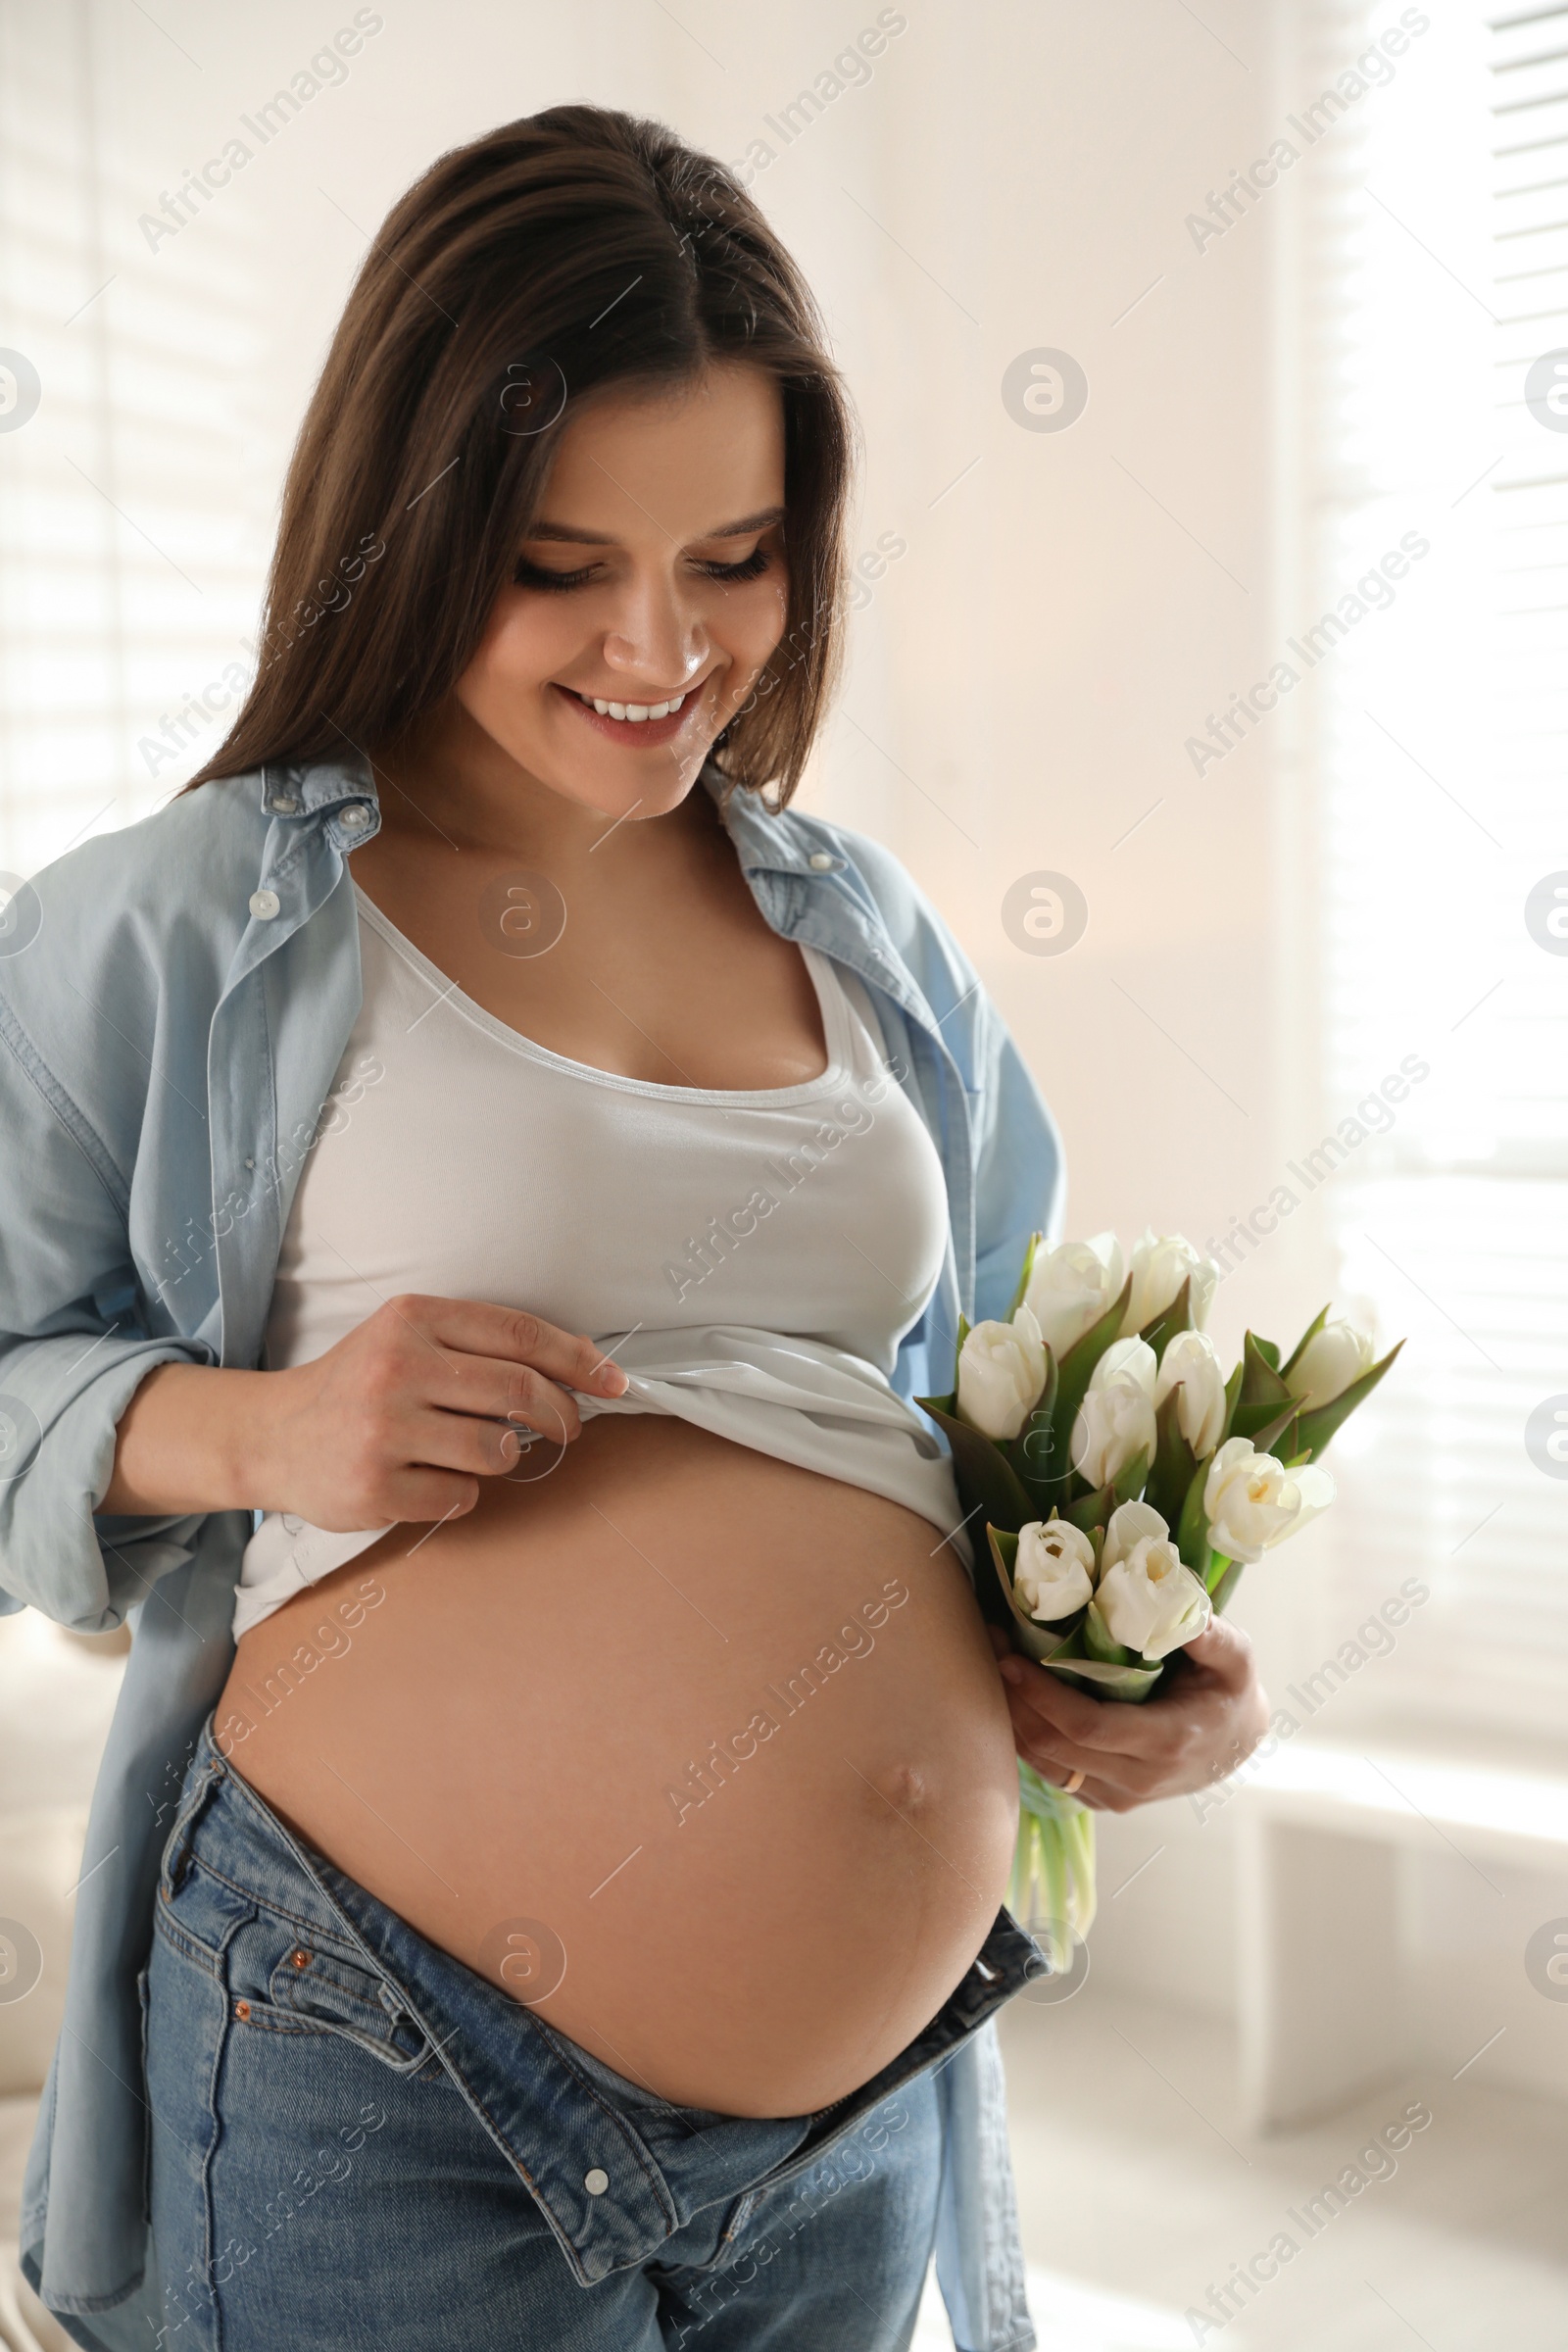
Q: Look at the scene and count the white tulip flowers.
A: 9